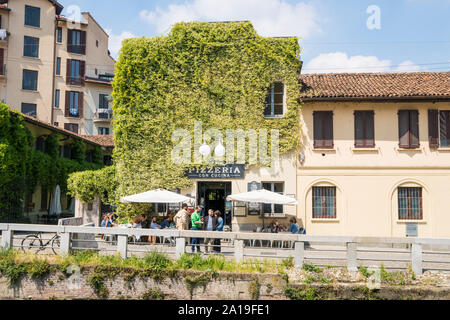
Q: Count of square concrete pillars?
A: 8